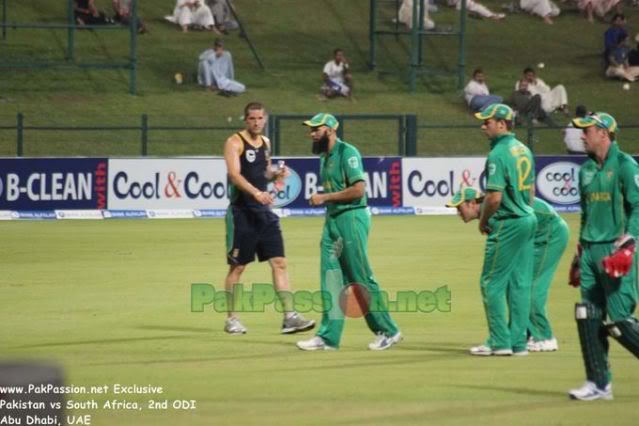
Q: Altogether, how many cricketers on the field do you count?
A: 4